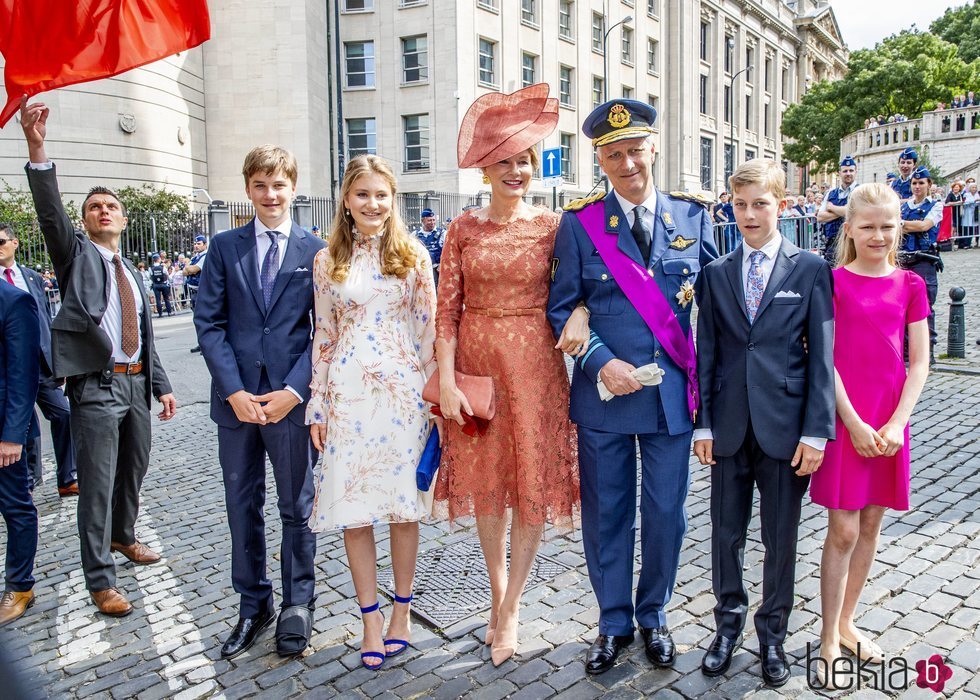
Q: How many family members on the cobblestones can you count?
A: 6